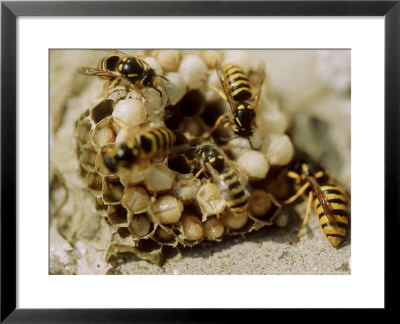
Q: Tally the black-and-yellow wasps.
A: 5